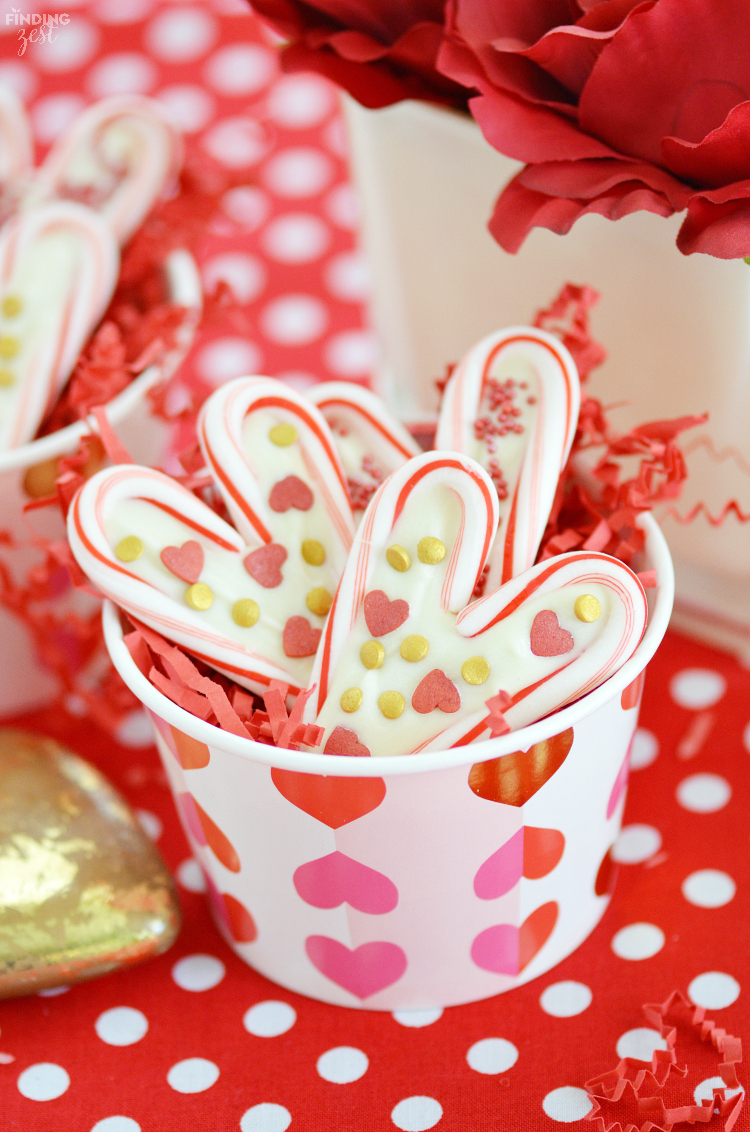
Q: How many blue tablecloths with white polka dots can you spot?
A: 0